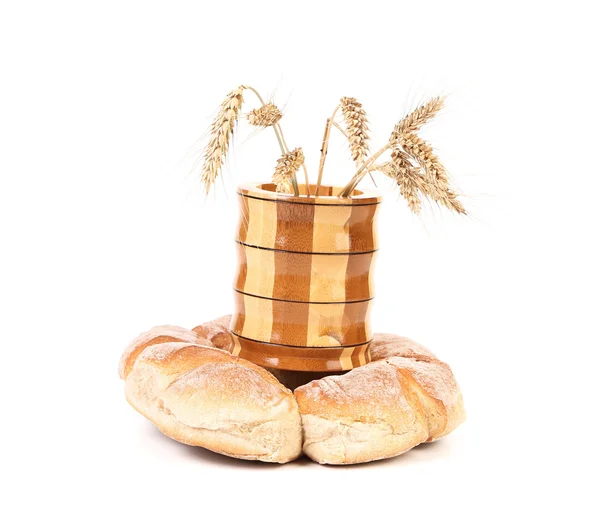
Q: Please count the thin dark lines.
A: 4